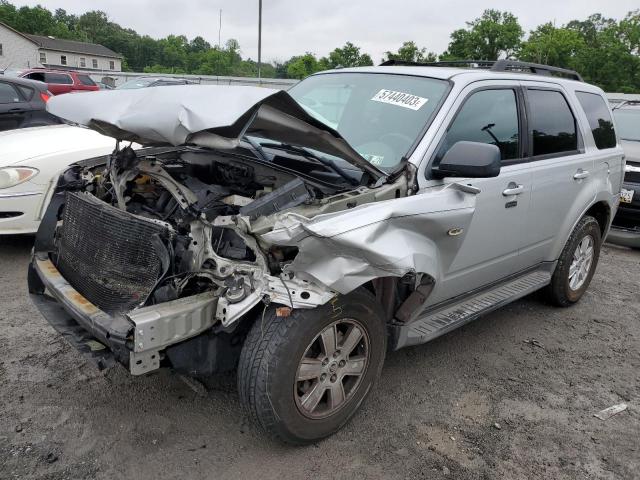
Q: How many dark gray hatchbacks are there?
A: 1